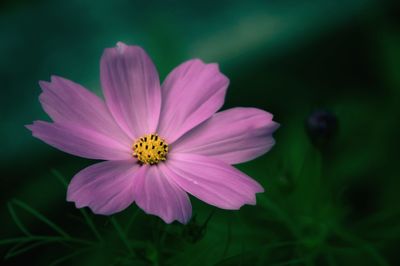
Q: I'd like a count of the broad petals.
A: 8